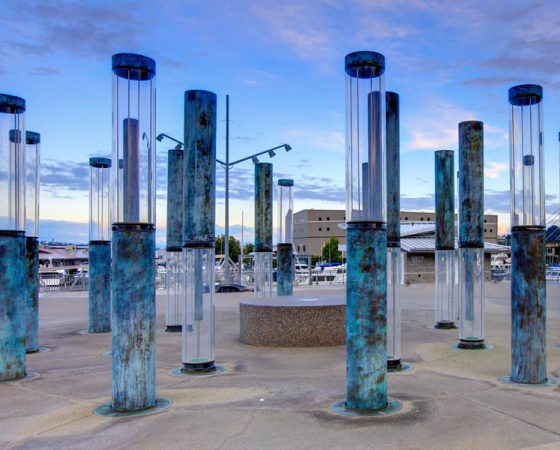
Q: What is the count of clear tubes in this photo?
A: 13